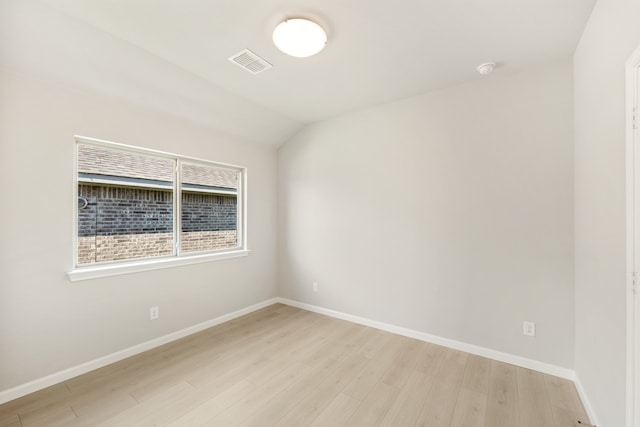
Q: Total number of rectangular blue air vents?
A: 0